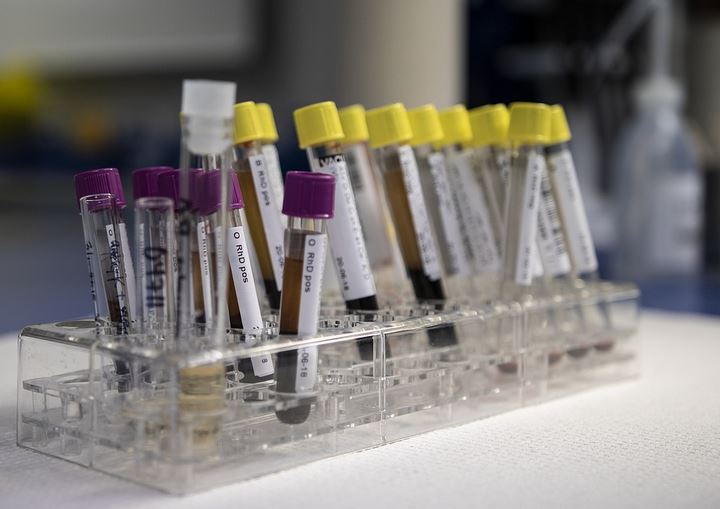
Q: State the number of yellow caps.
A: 10